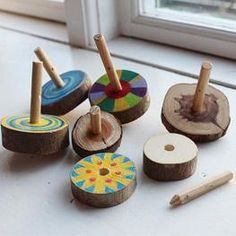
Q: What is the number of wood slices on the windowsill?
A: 7